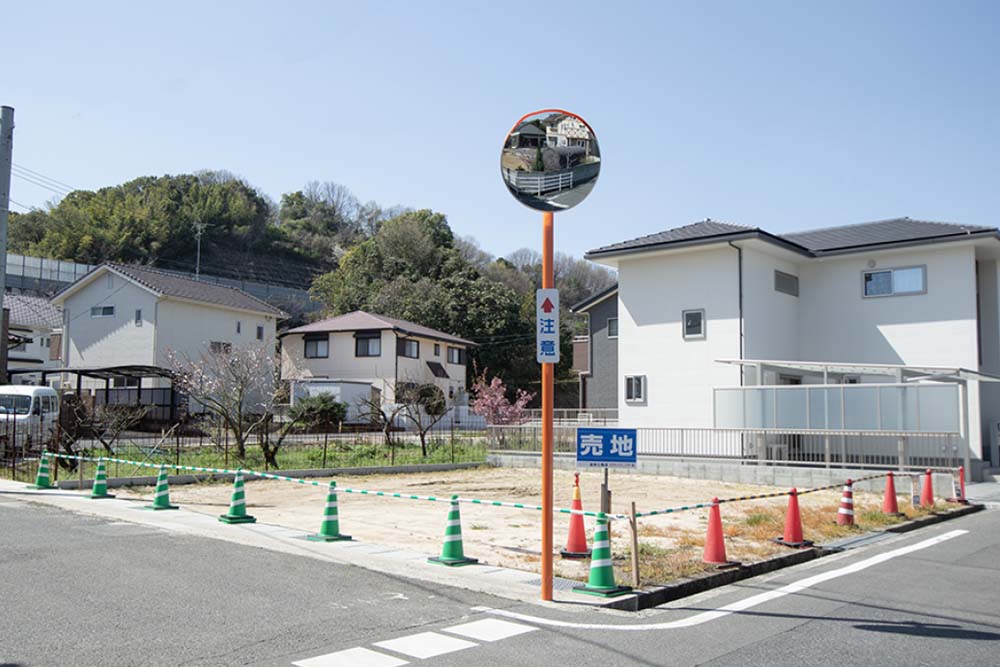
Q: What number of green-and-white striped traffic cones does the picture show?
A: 7